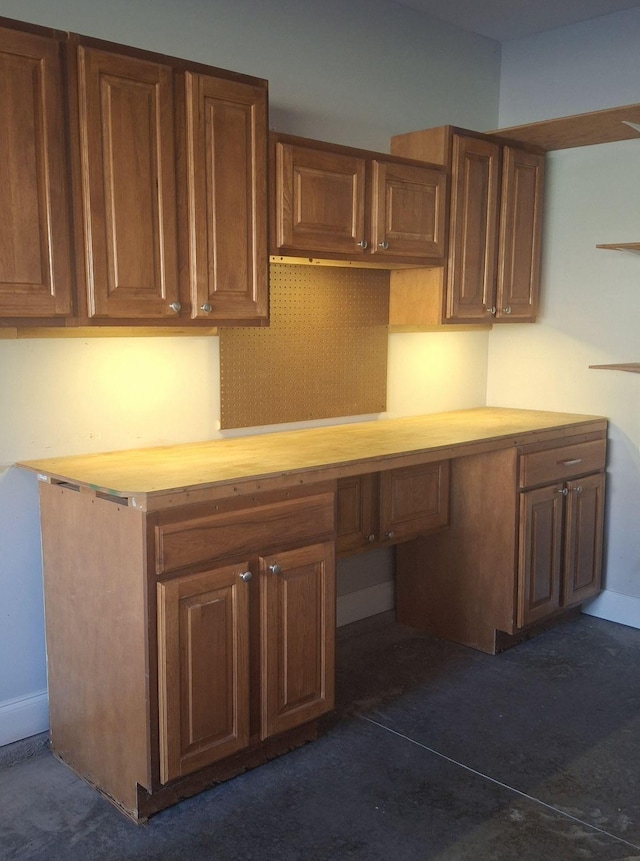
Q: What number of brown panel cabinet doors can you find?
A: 13